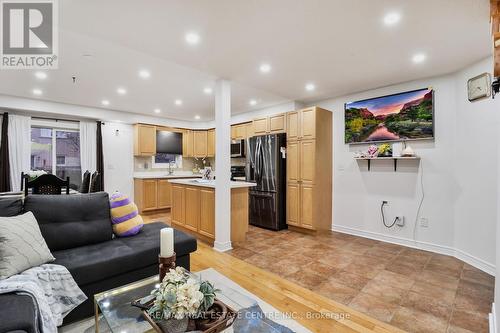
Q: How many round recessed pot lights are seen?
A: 15